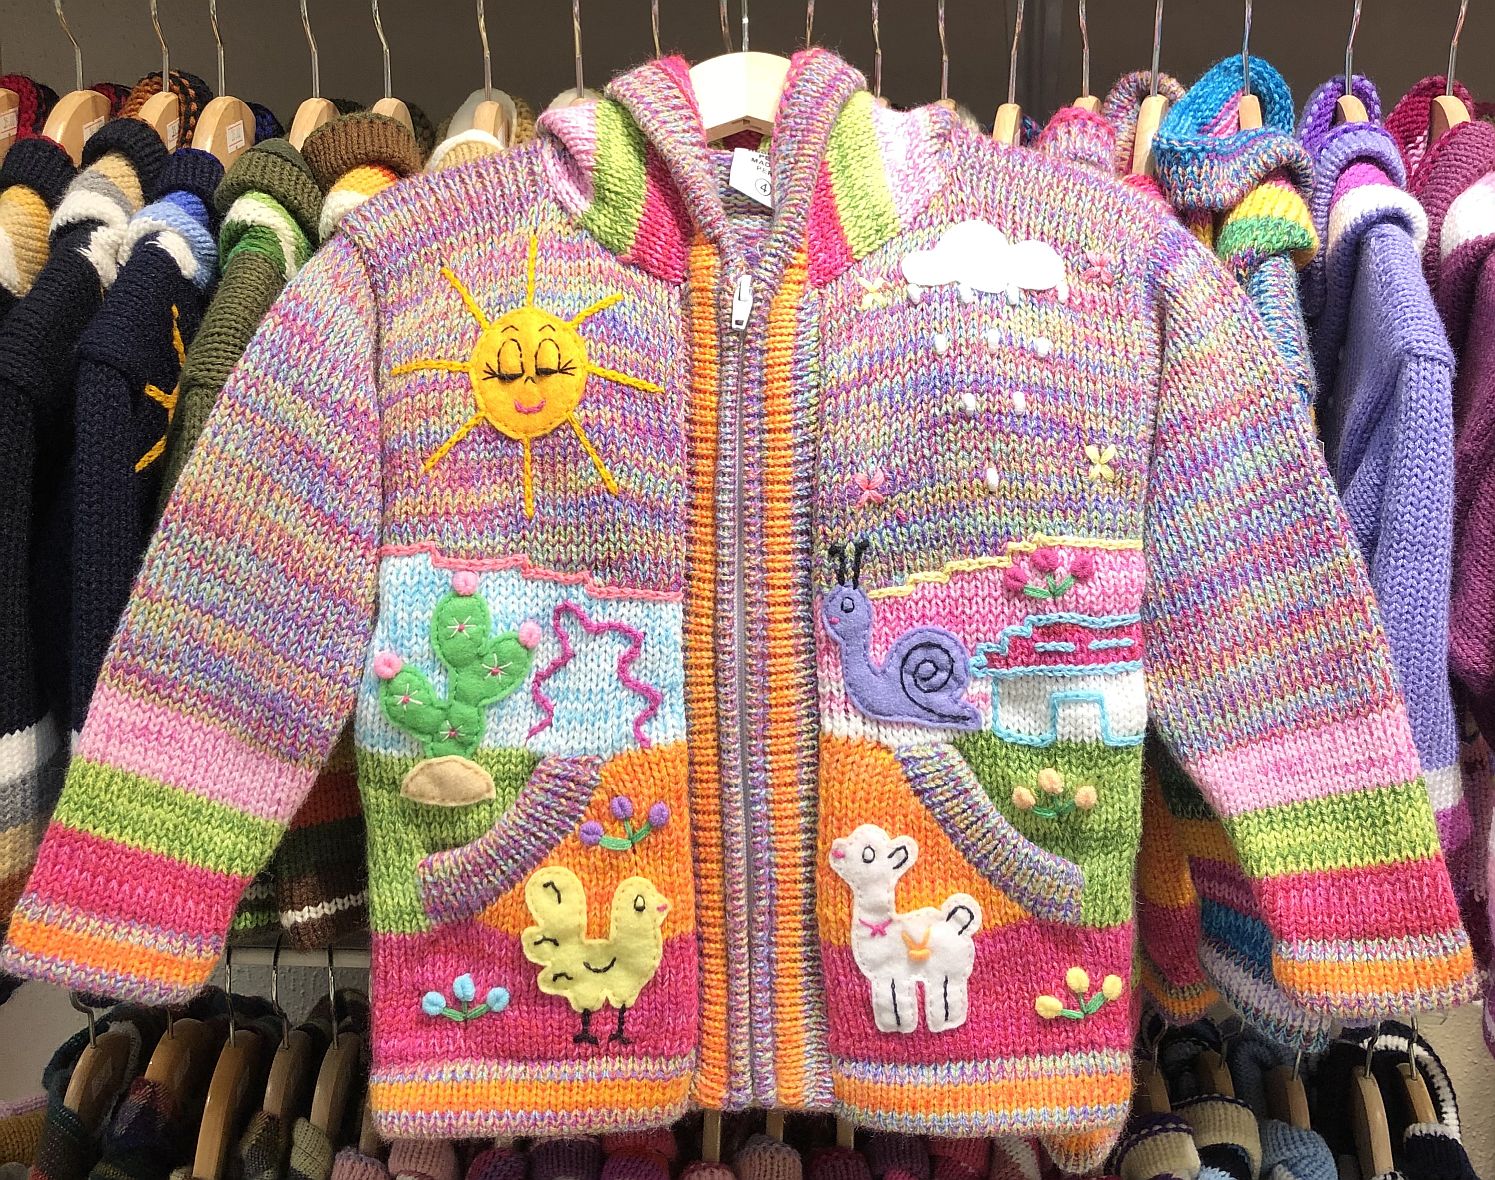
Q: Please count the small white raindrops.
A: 10